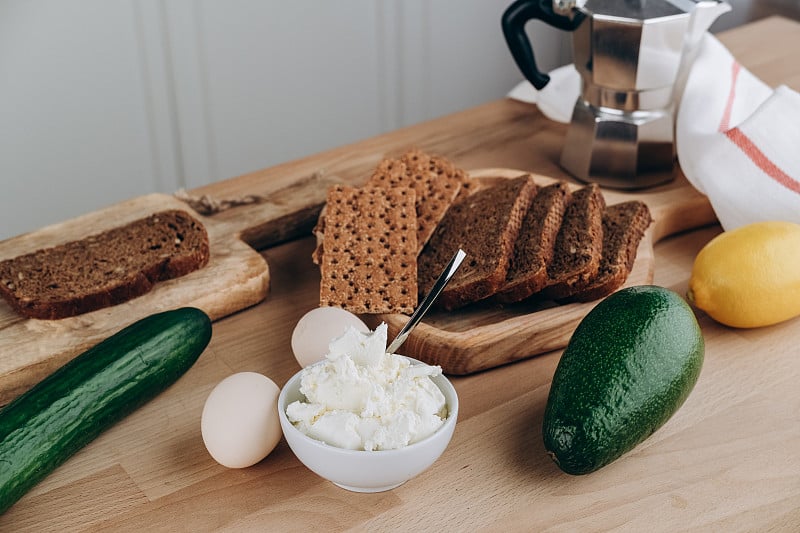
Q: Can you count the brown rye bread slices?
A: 5